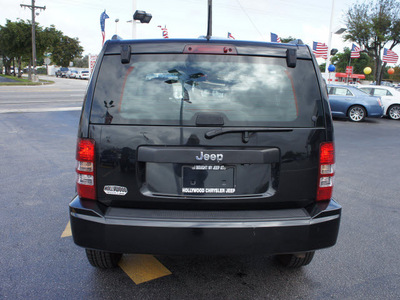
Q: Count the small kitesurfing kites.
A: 0